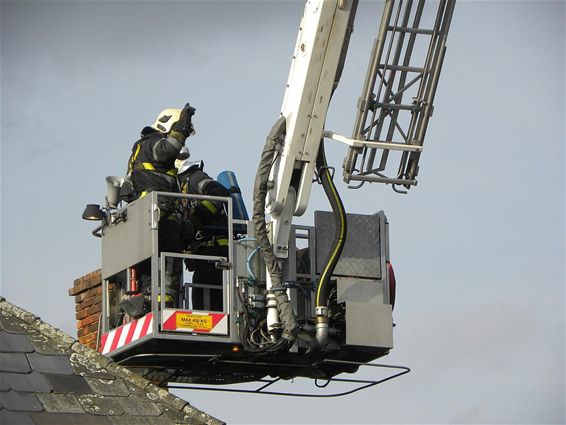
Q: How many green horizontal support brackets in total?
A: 1